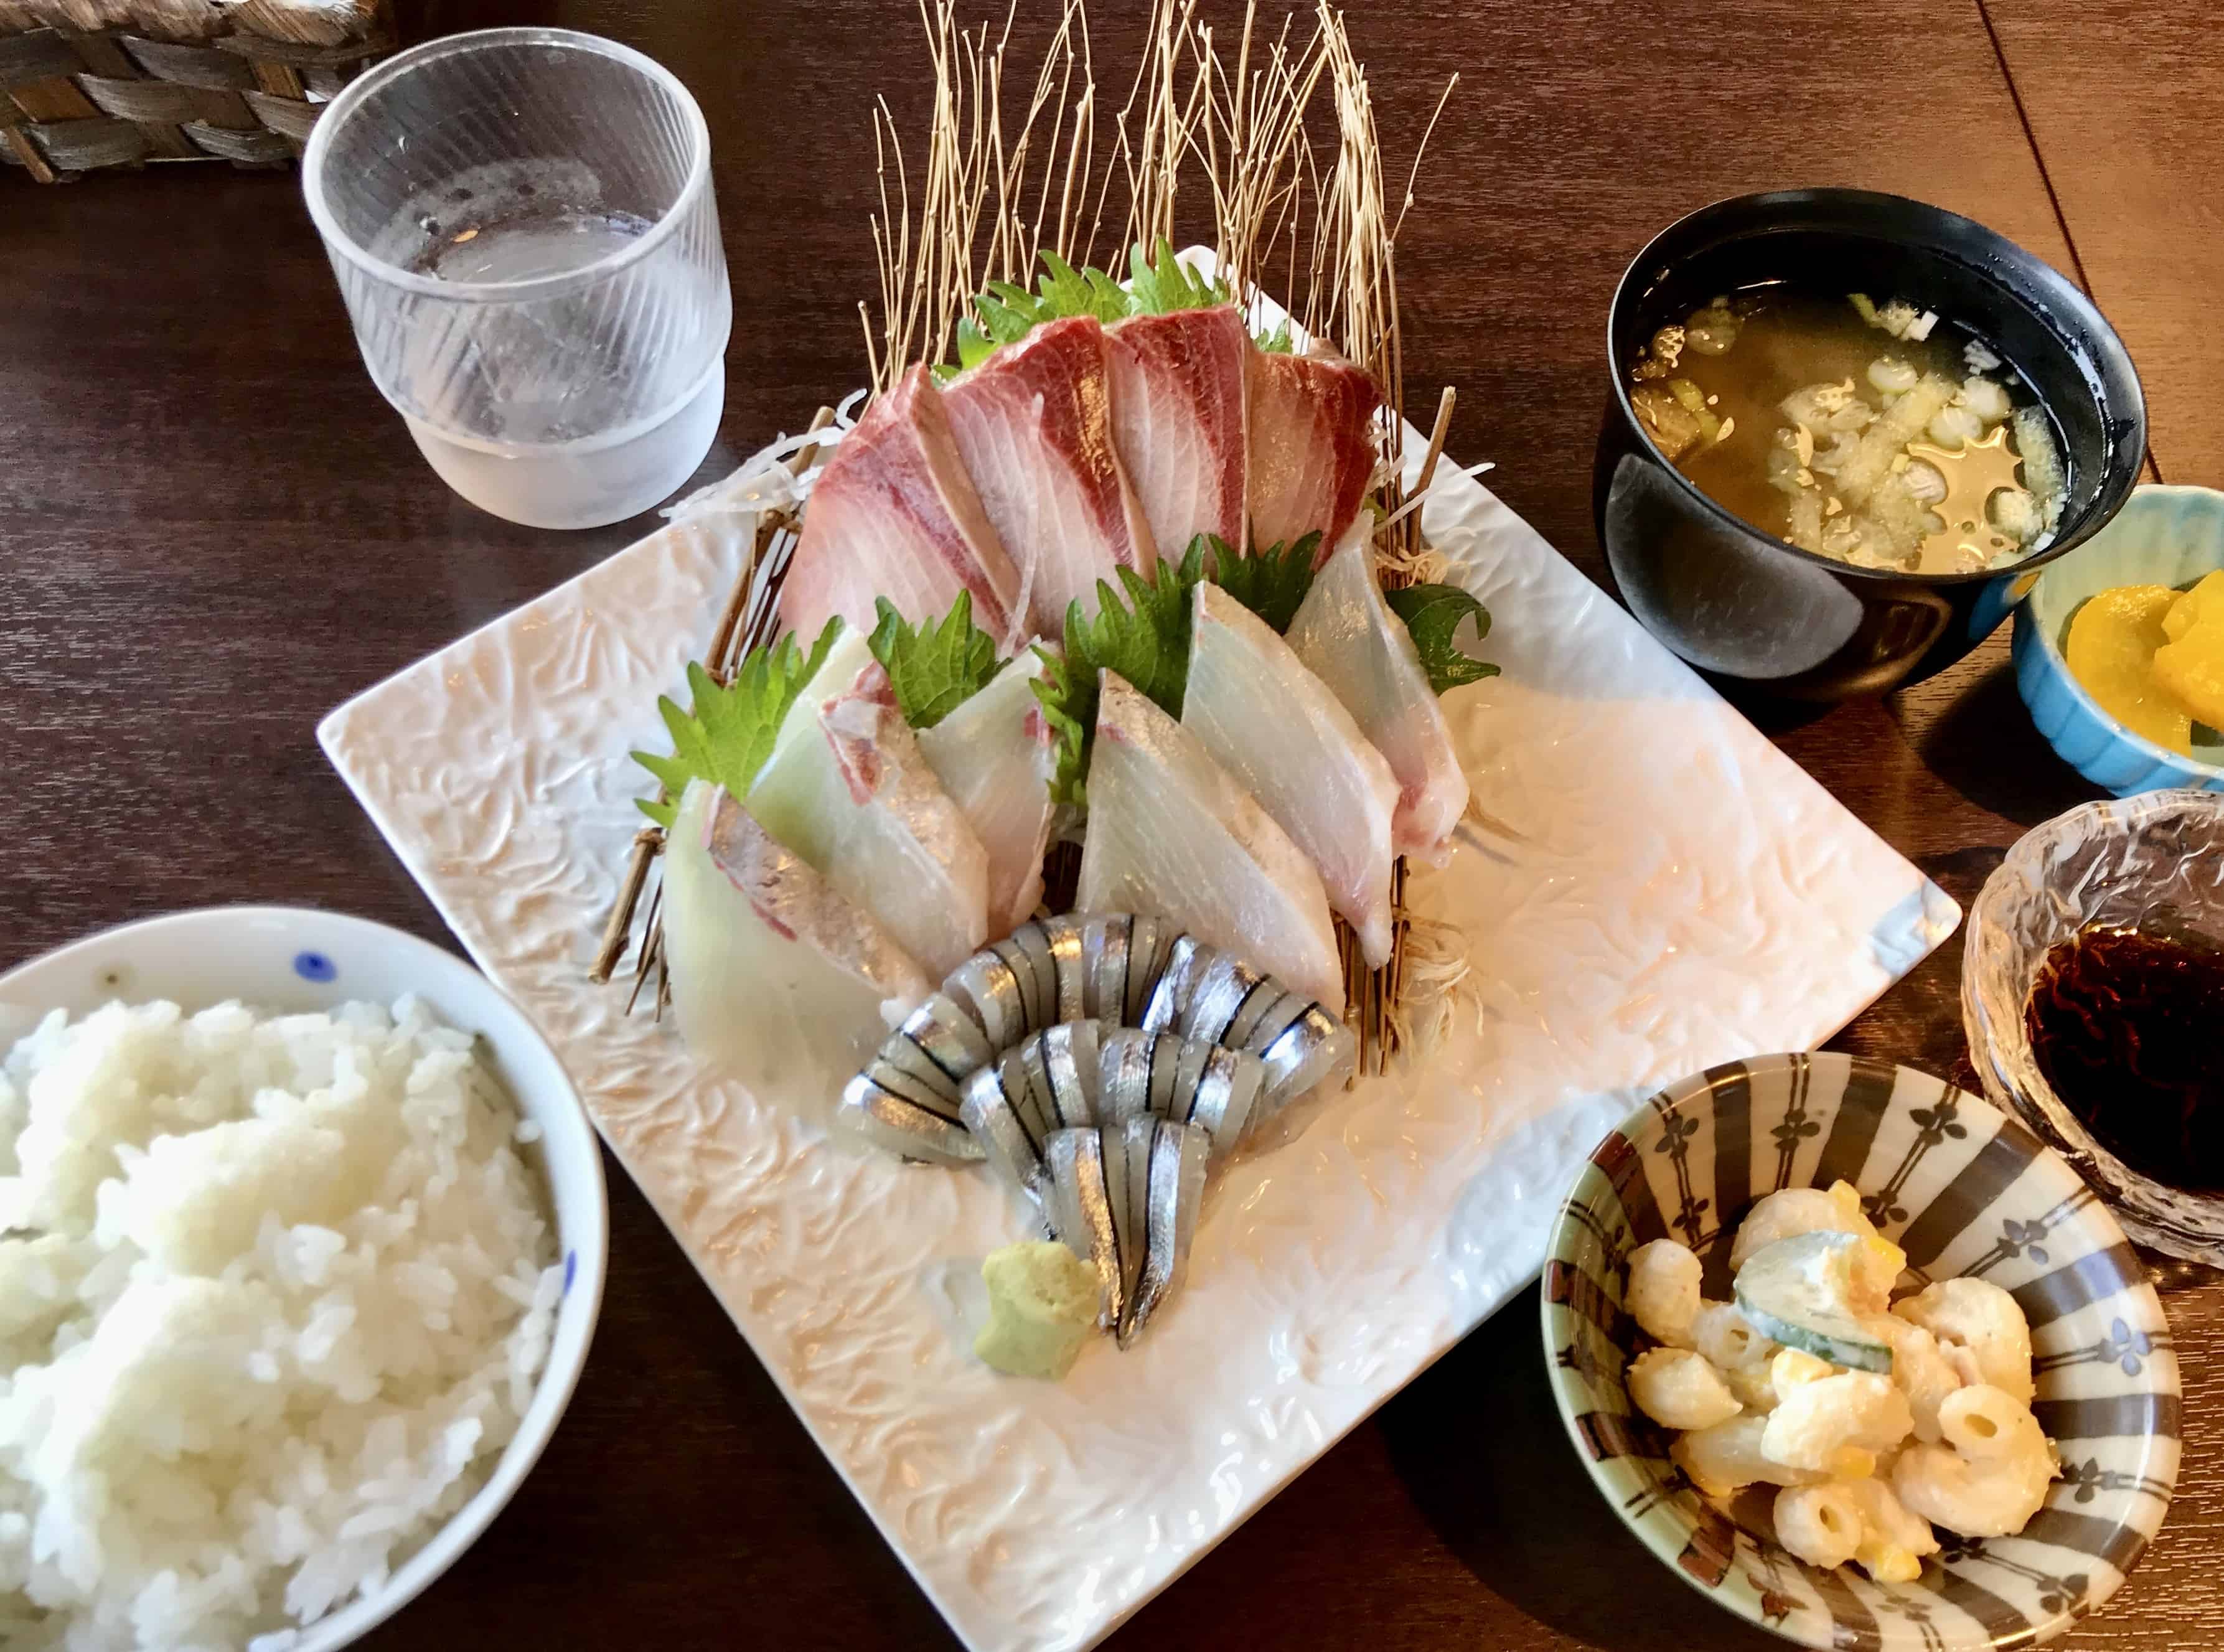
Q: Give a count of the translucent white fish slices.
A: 6